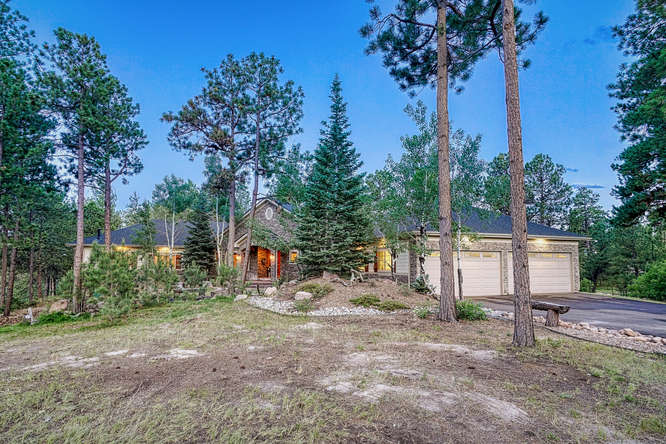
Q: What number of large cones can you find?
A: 0